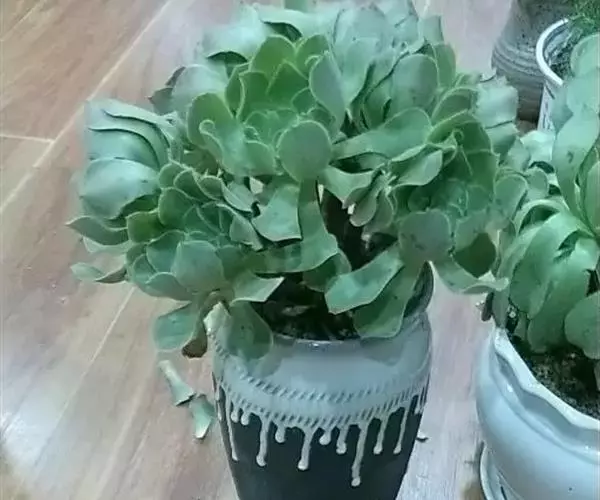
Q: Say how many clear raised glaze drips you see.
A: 11